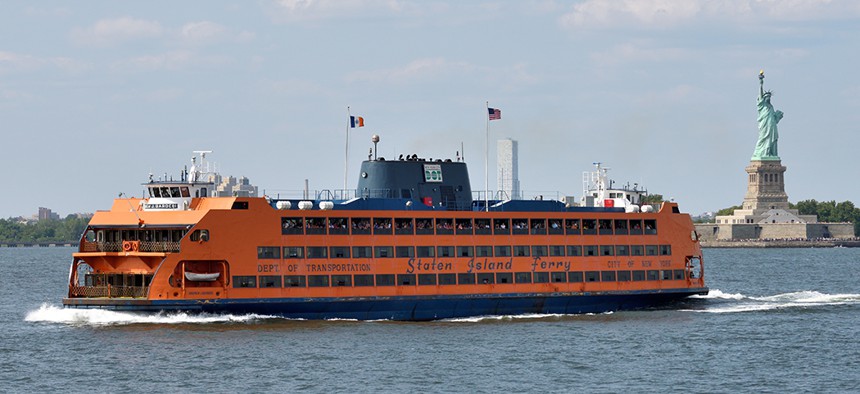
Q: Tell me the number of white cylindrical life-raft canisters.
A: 5